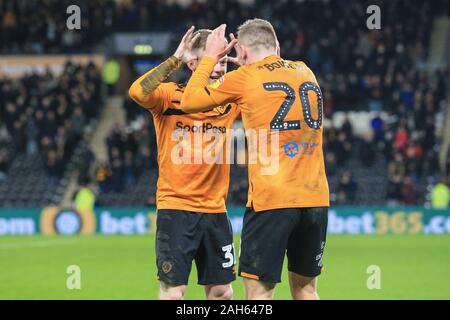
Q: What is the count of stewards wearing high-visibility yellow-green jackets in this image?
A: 3